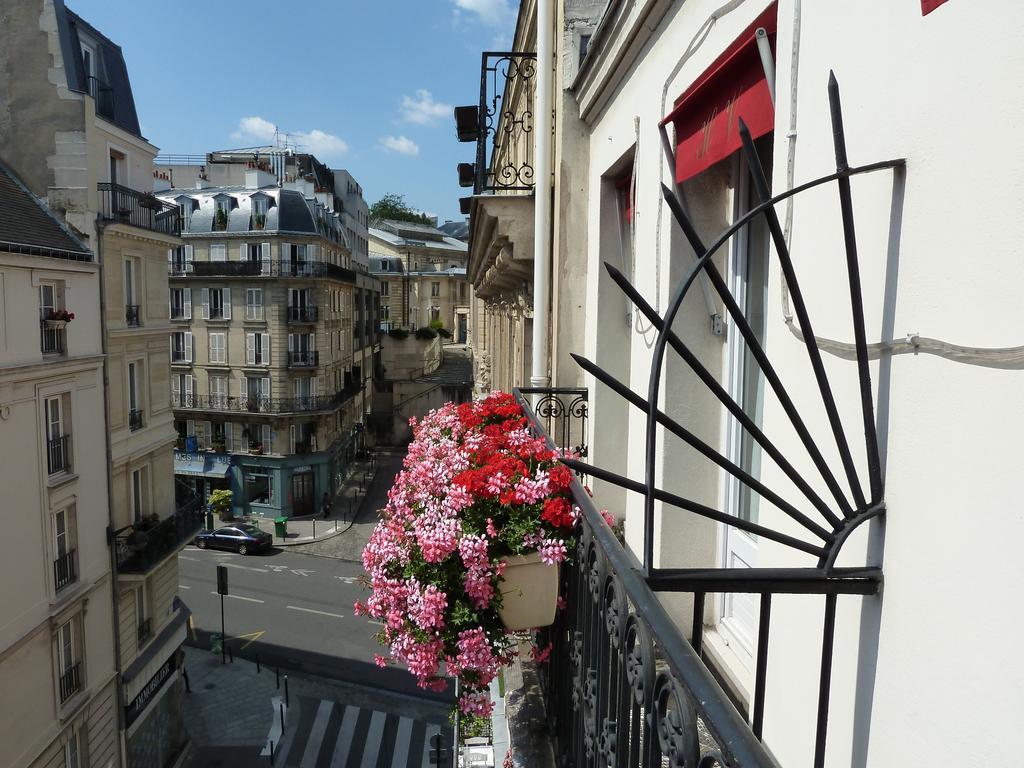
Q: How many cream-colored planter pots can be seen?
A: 1